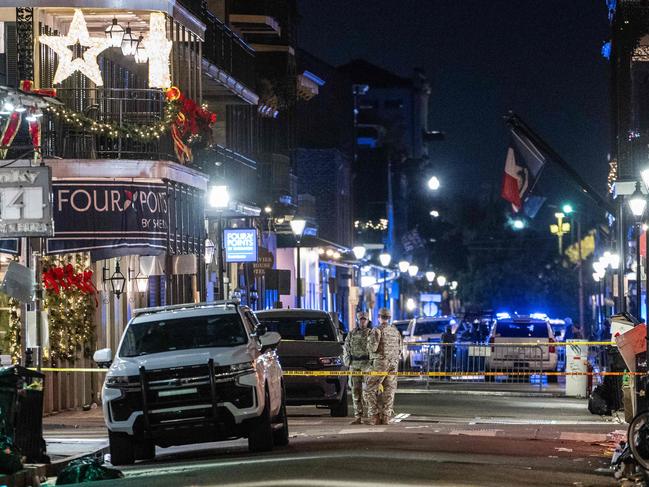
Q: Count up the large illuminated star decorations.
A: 2